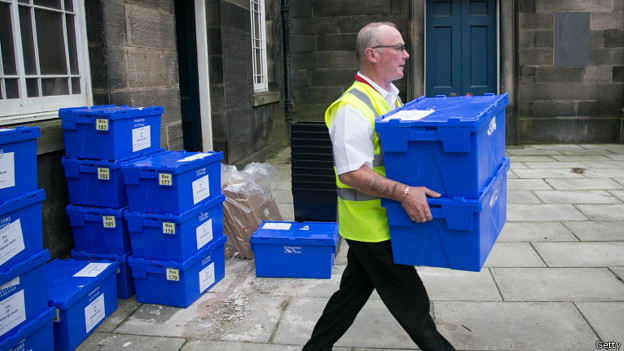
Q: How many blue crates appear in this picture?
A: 15